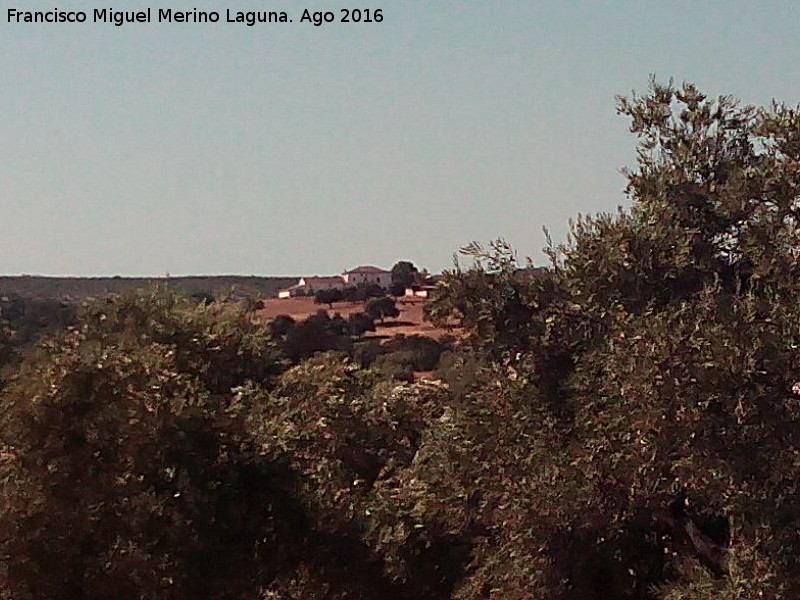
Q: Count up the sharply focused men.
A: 0